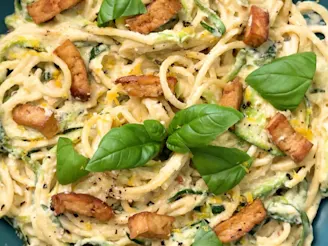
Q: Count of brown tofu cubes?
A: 11